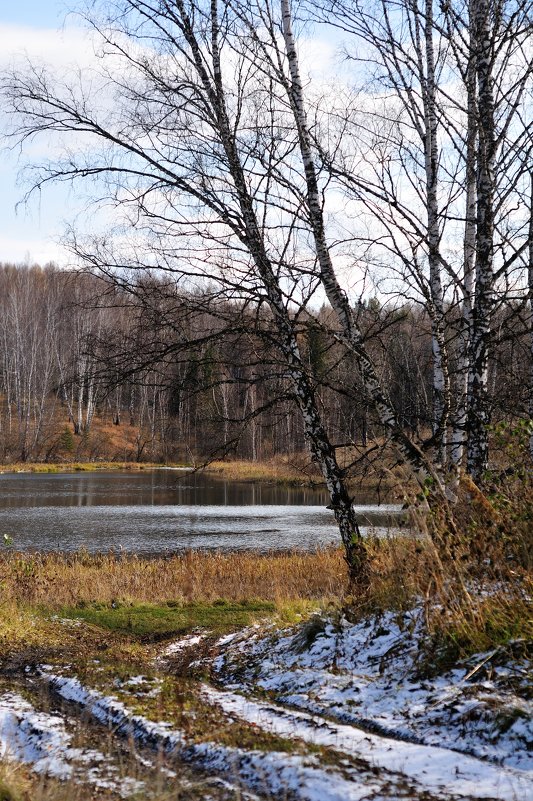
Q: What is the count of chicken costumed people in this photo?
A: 0